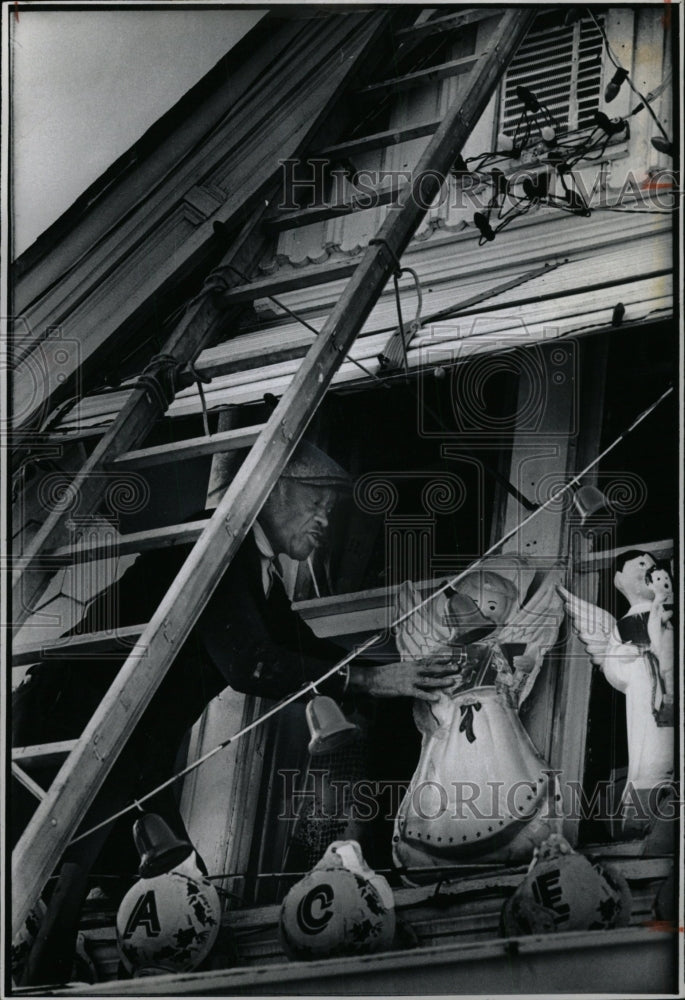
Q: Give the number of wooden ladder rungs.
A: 10